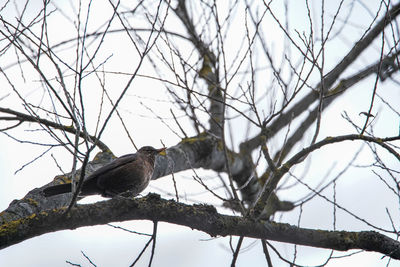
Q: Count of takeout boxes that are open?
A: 0